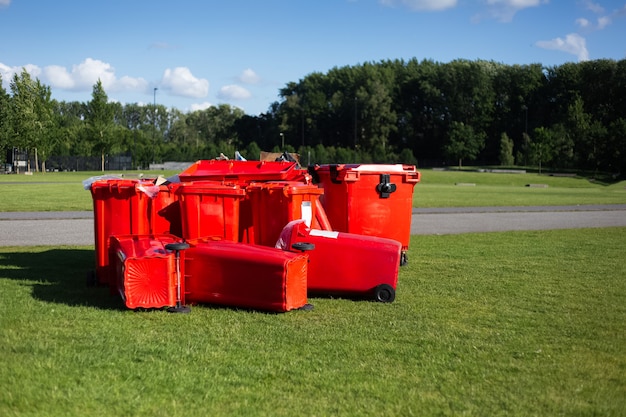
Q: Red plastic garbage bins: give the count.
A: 9